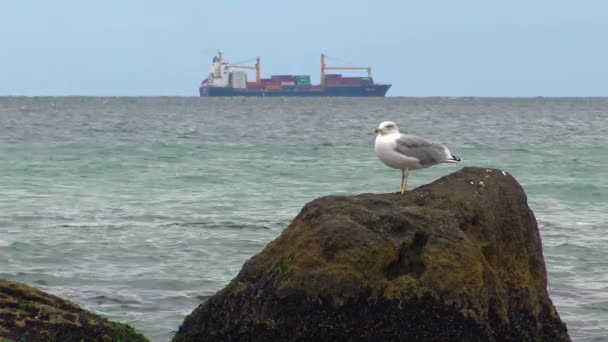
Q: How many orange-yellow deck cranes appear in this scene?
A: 2